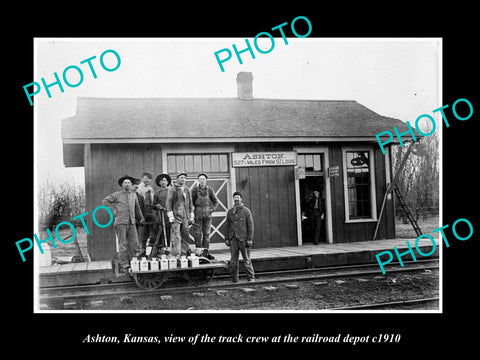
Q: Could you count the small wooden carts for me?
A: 1